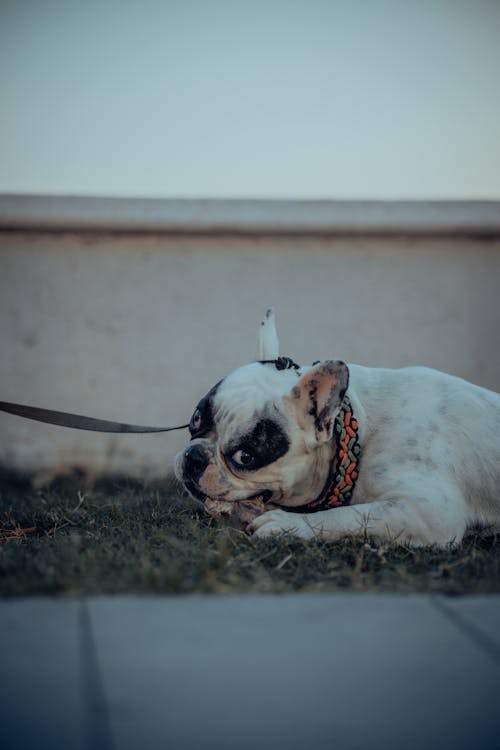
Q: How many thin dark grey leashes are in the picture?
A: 1